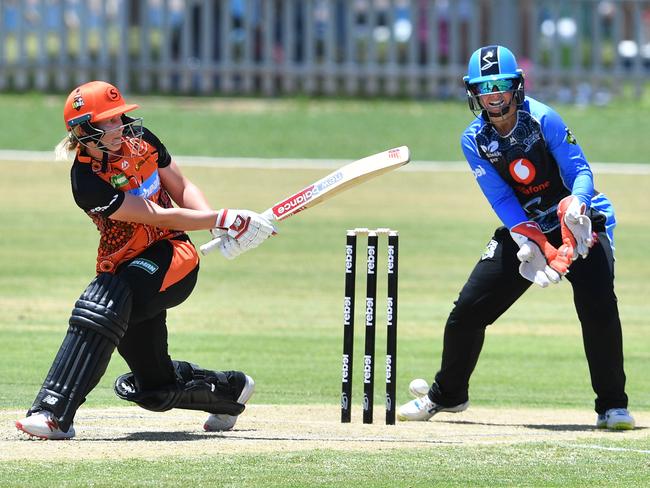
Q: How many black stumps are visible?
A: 3